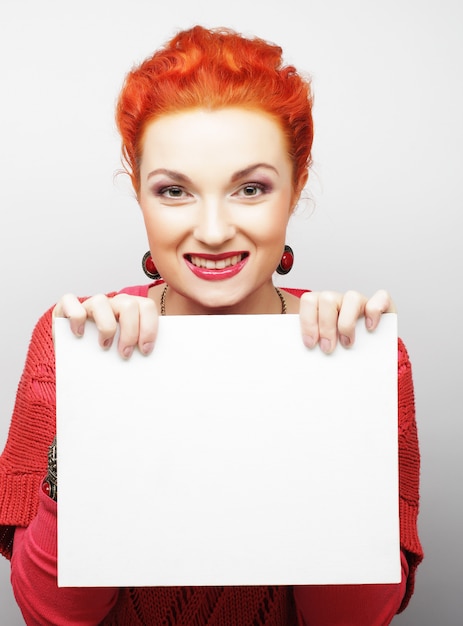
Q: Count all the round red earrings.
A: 2